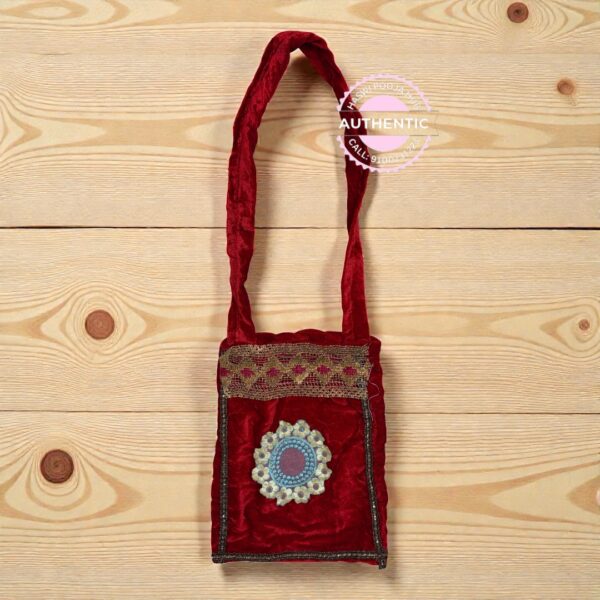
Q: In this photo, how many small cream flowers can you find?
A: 12